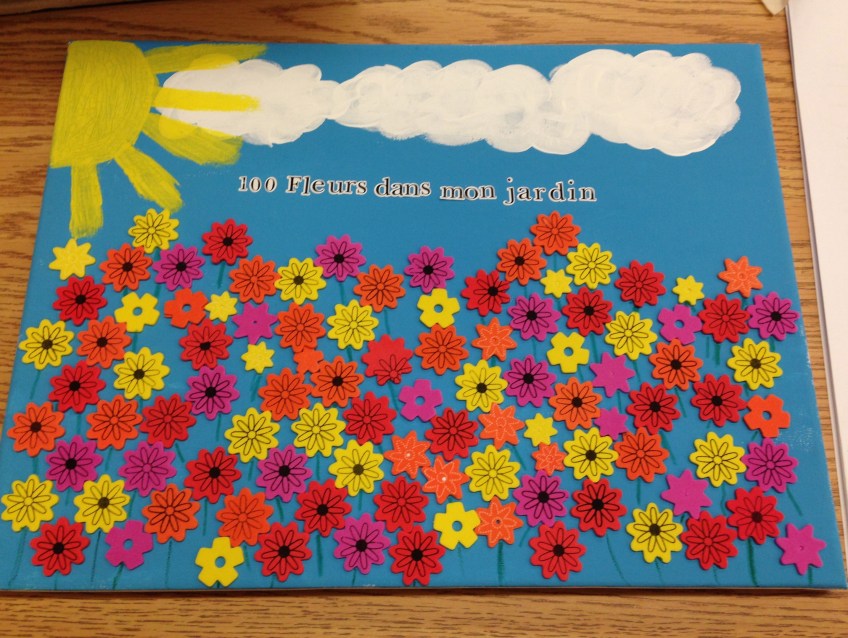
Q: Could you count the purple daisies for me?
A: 13